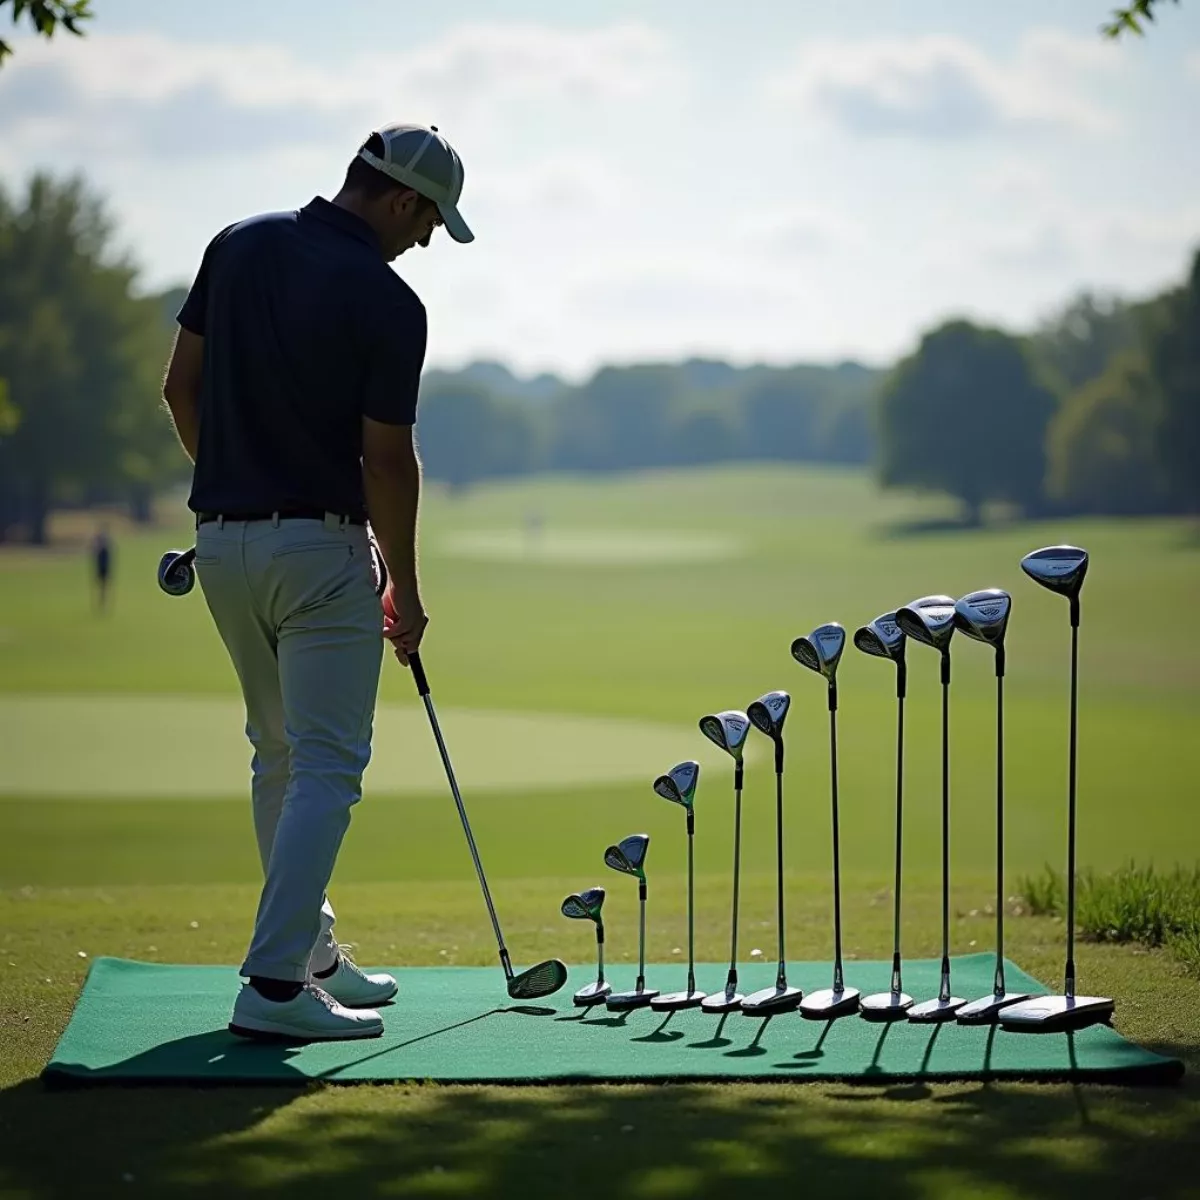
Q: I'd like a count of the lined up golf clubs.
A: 10